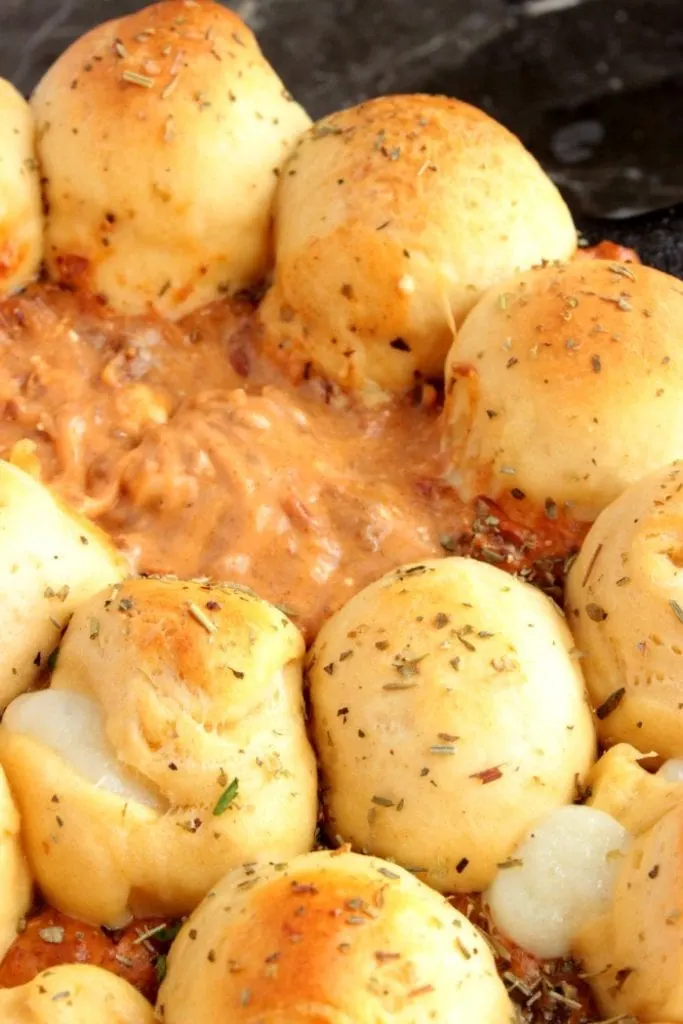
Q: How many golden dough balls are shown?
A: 12